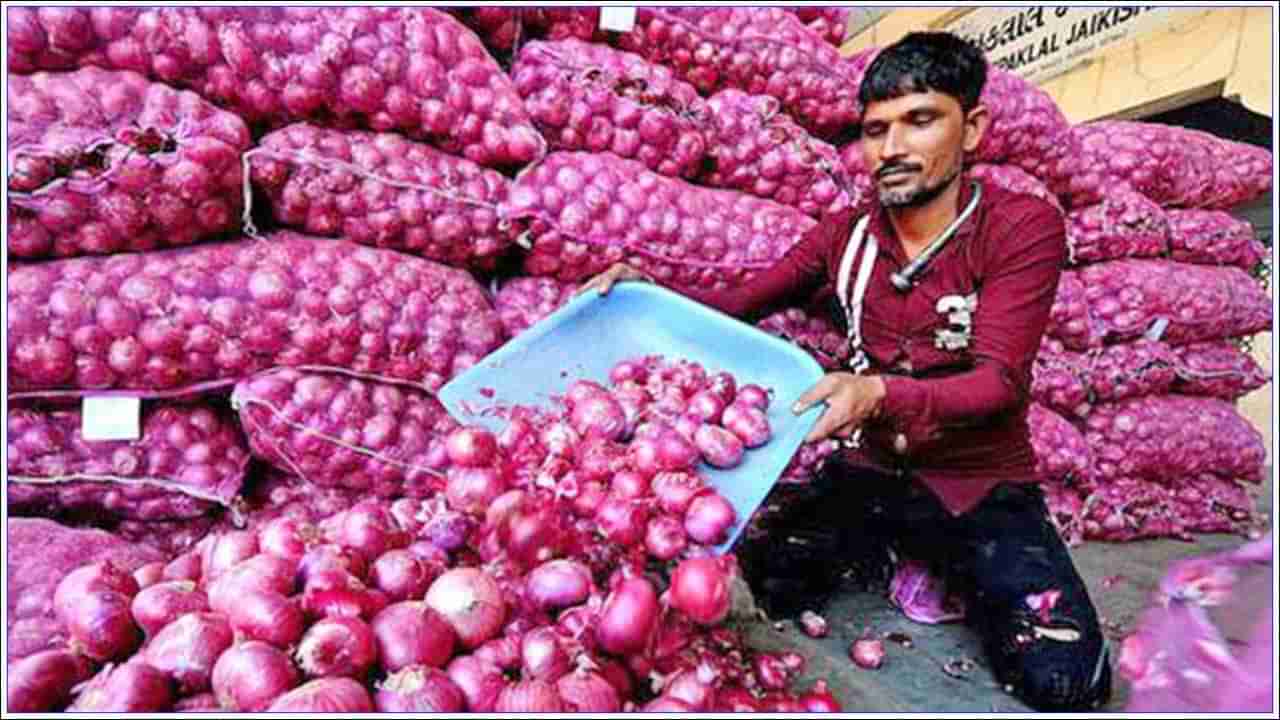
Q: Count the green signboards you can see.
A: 0